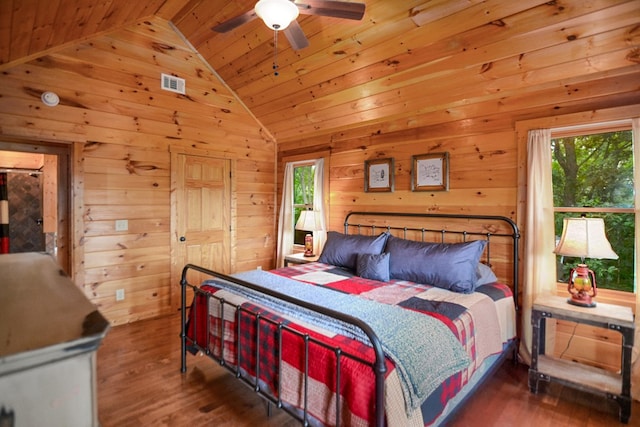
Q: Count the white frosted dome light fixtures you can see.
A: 1